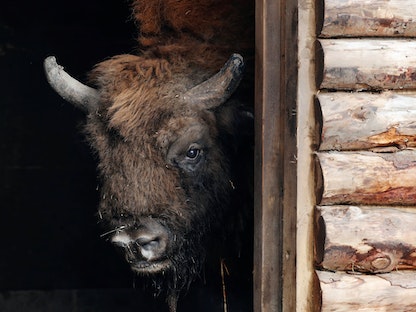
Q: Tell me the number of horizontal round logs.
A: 6